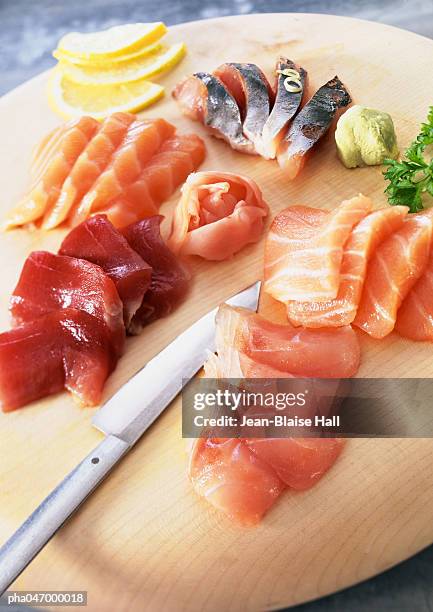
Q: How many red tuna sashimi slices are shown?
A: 4